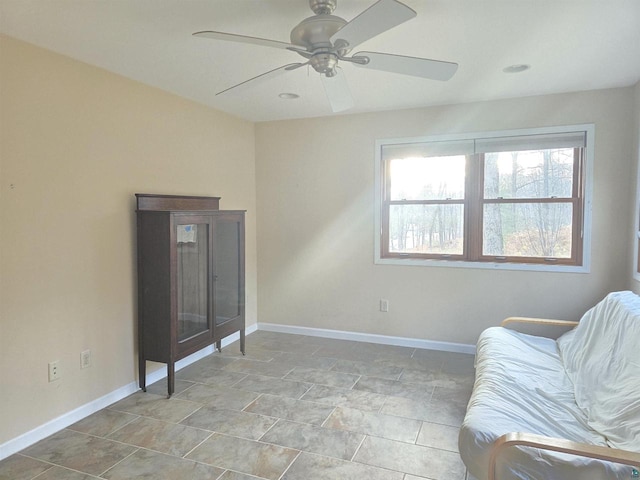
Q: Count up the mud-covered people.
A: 0